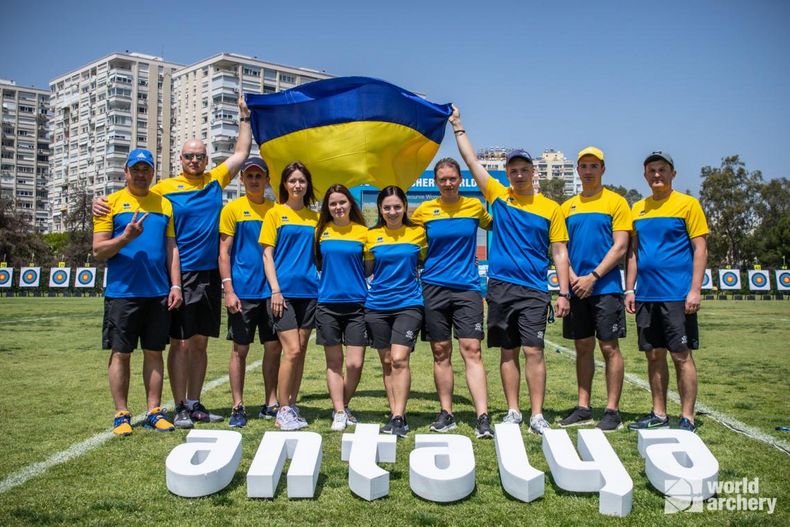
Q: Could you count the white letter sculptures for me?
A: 7